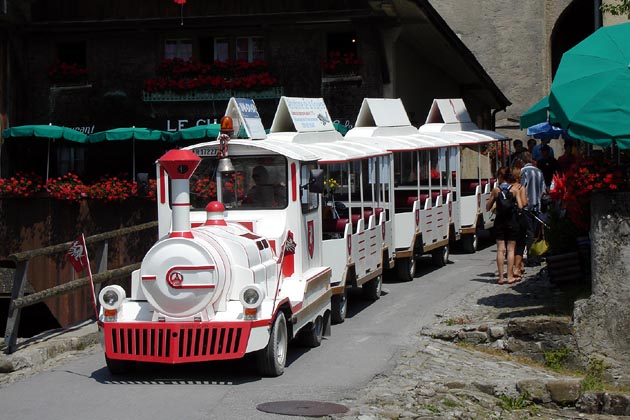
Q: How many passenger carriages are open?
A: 3